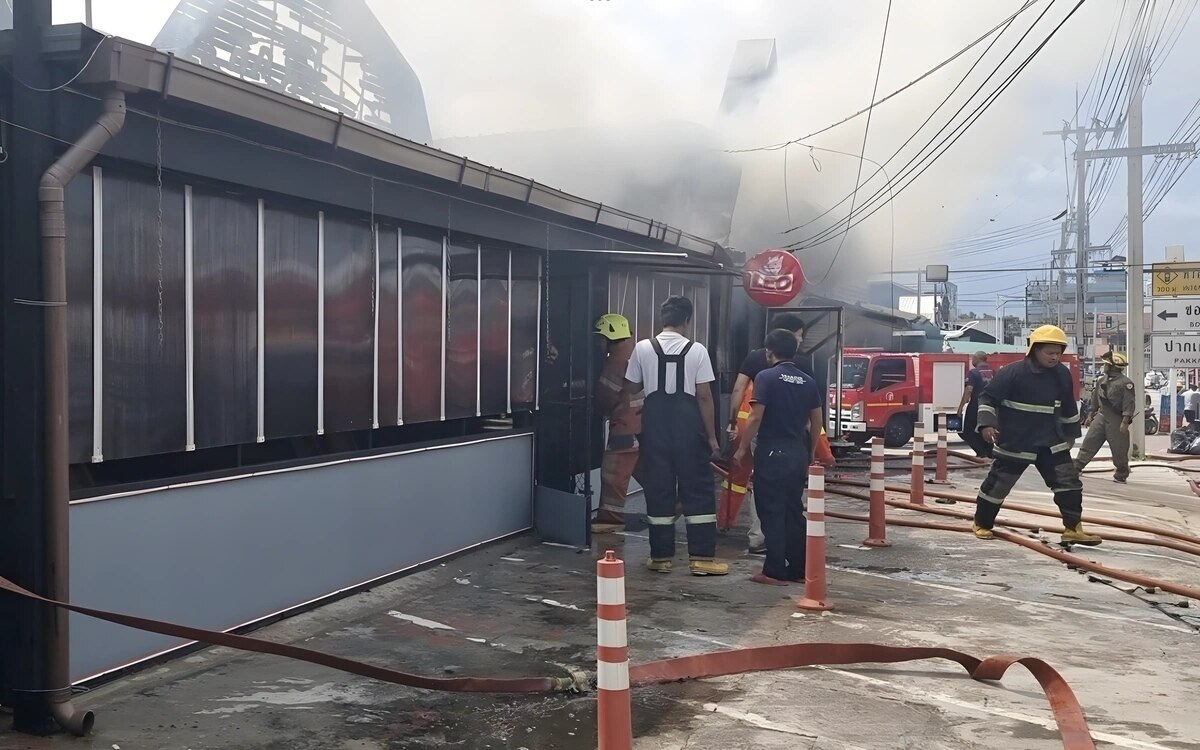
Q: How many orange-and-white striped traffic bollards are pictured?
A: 5